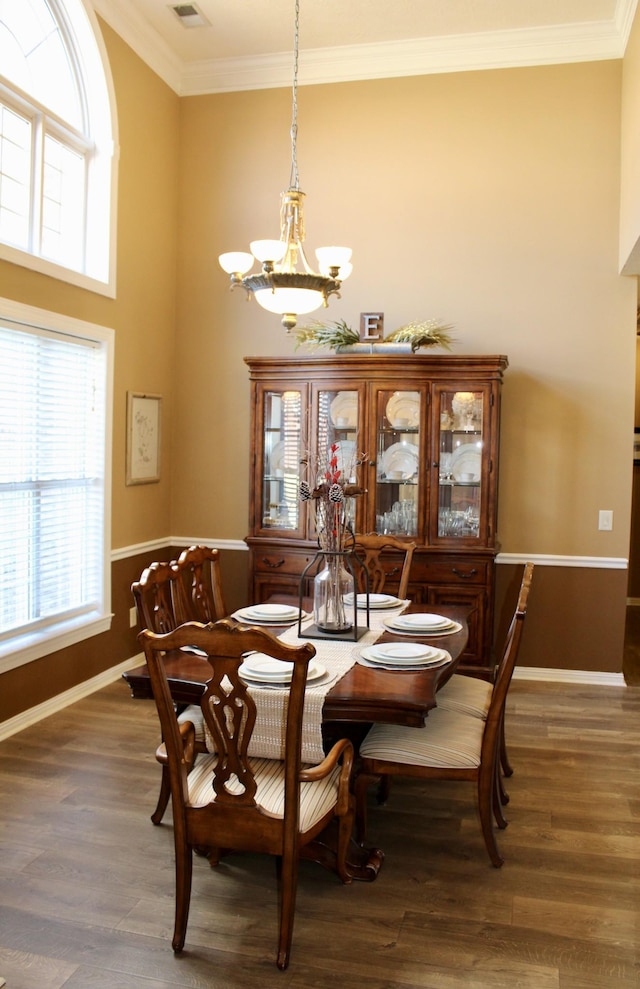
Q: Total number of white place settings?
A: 6